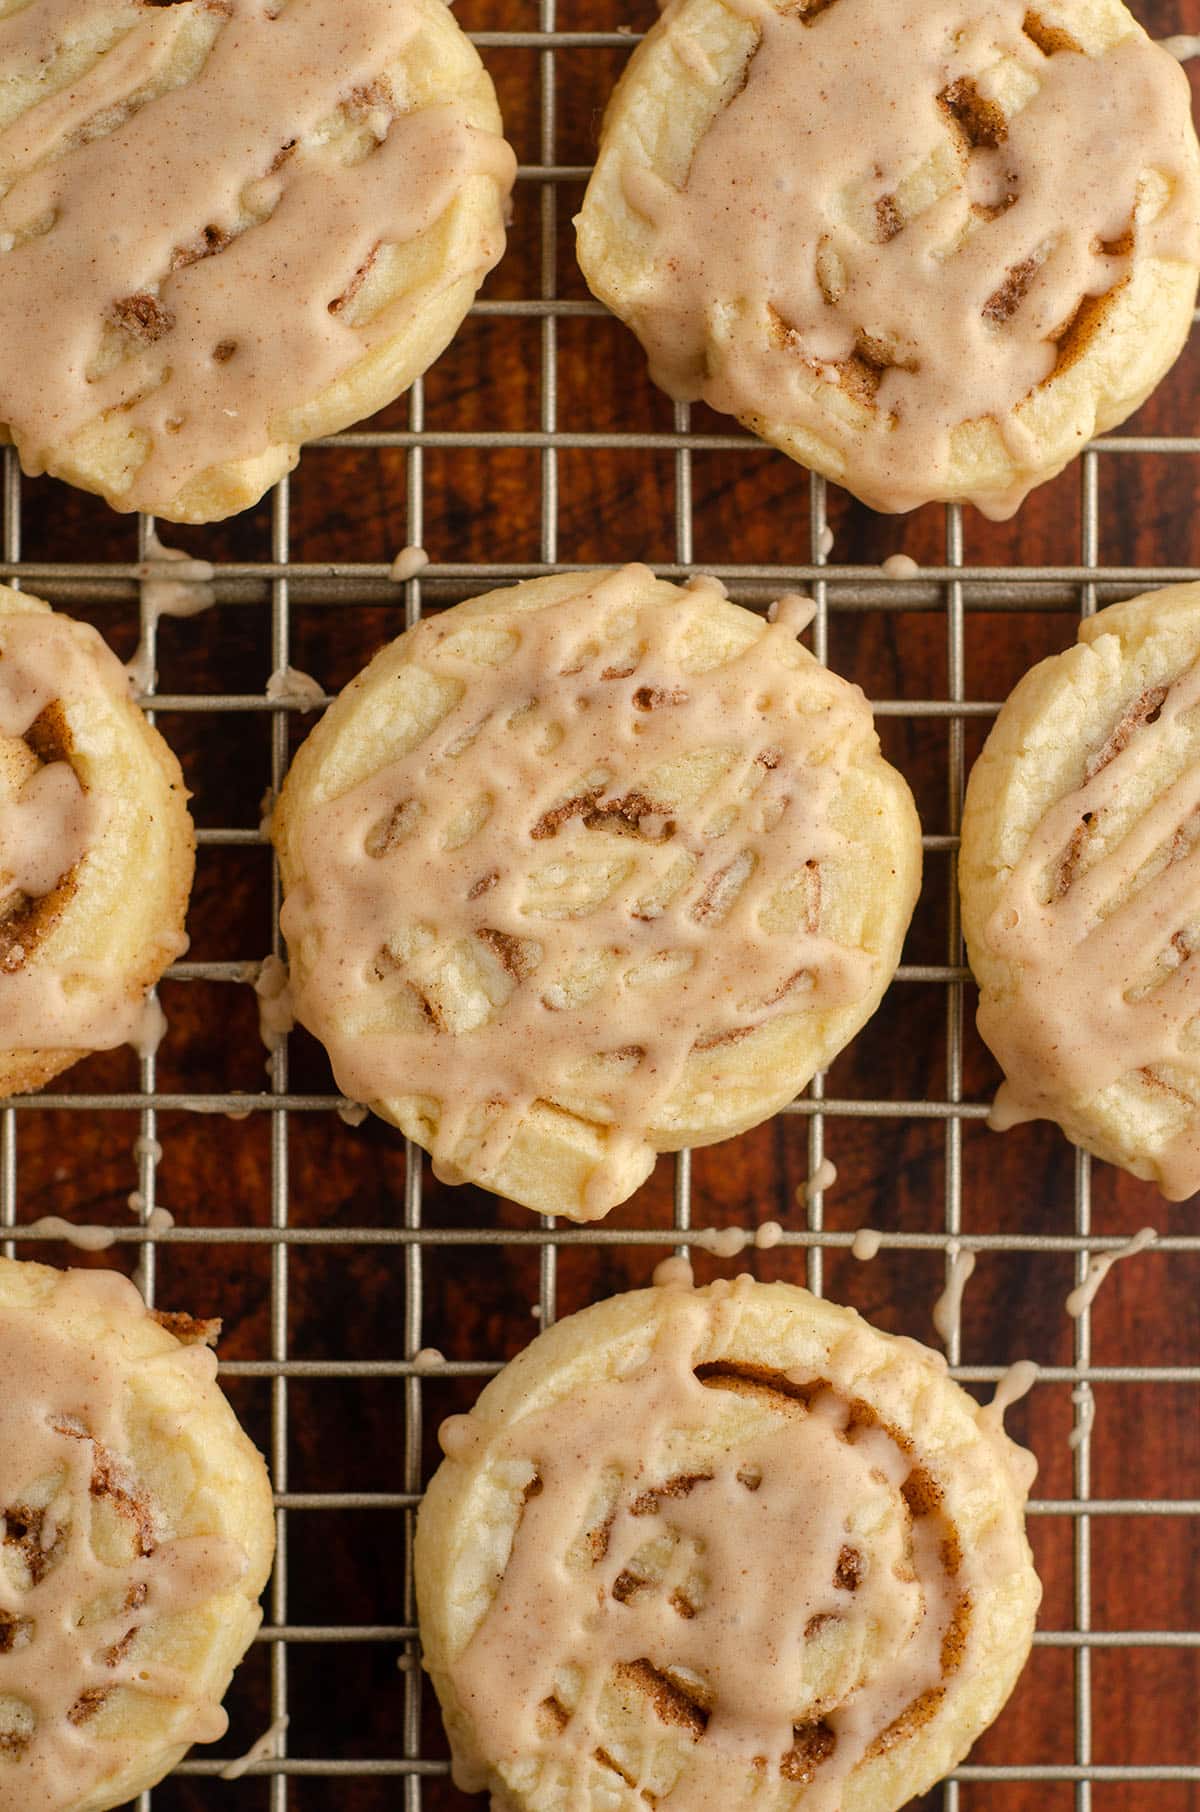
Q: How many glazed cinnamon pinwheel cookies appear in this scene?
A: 7